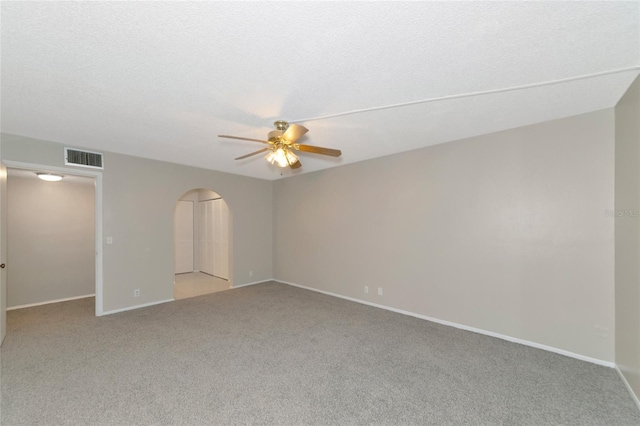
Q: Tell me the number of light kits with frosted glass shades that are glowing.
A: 1